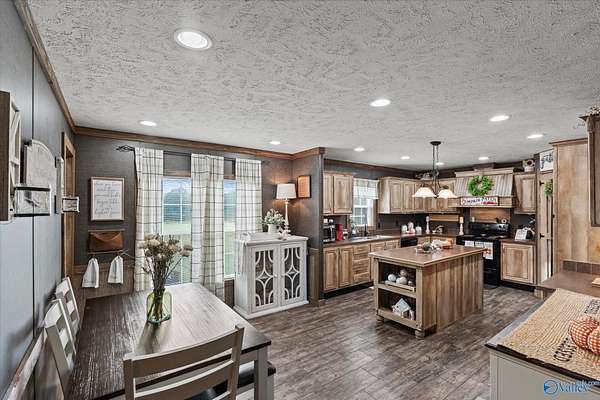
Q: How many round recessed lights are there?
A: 10